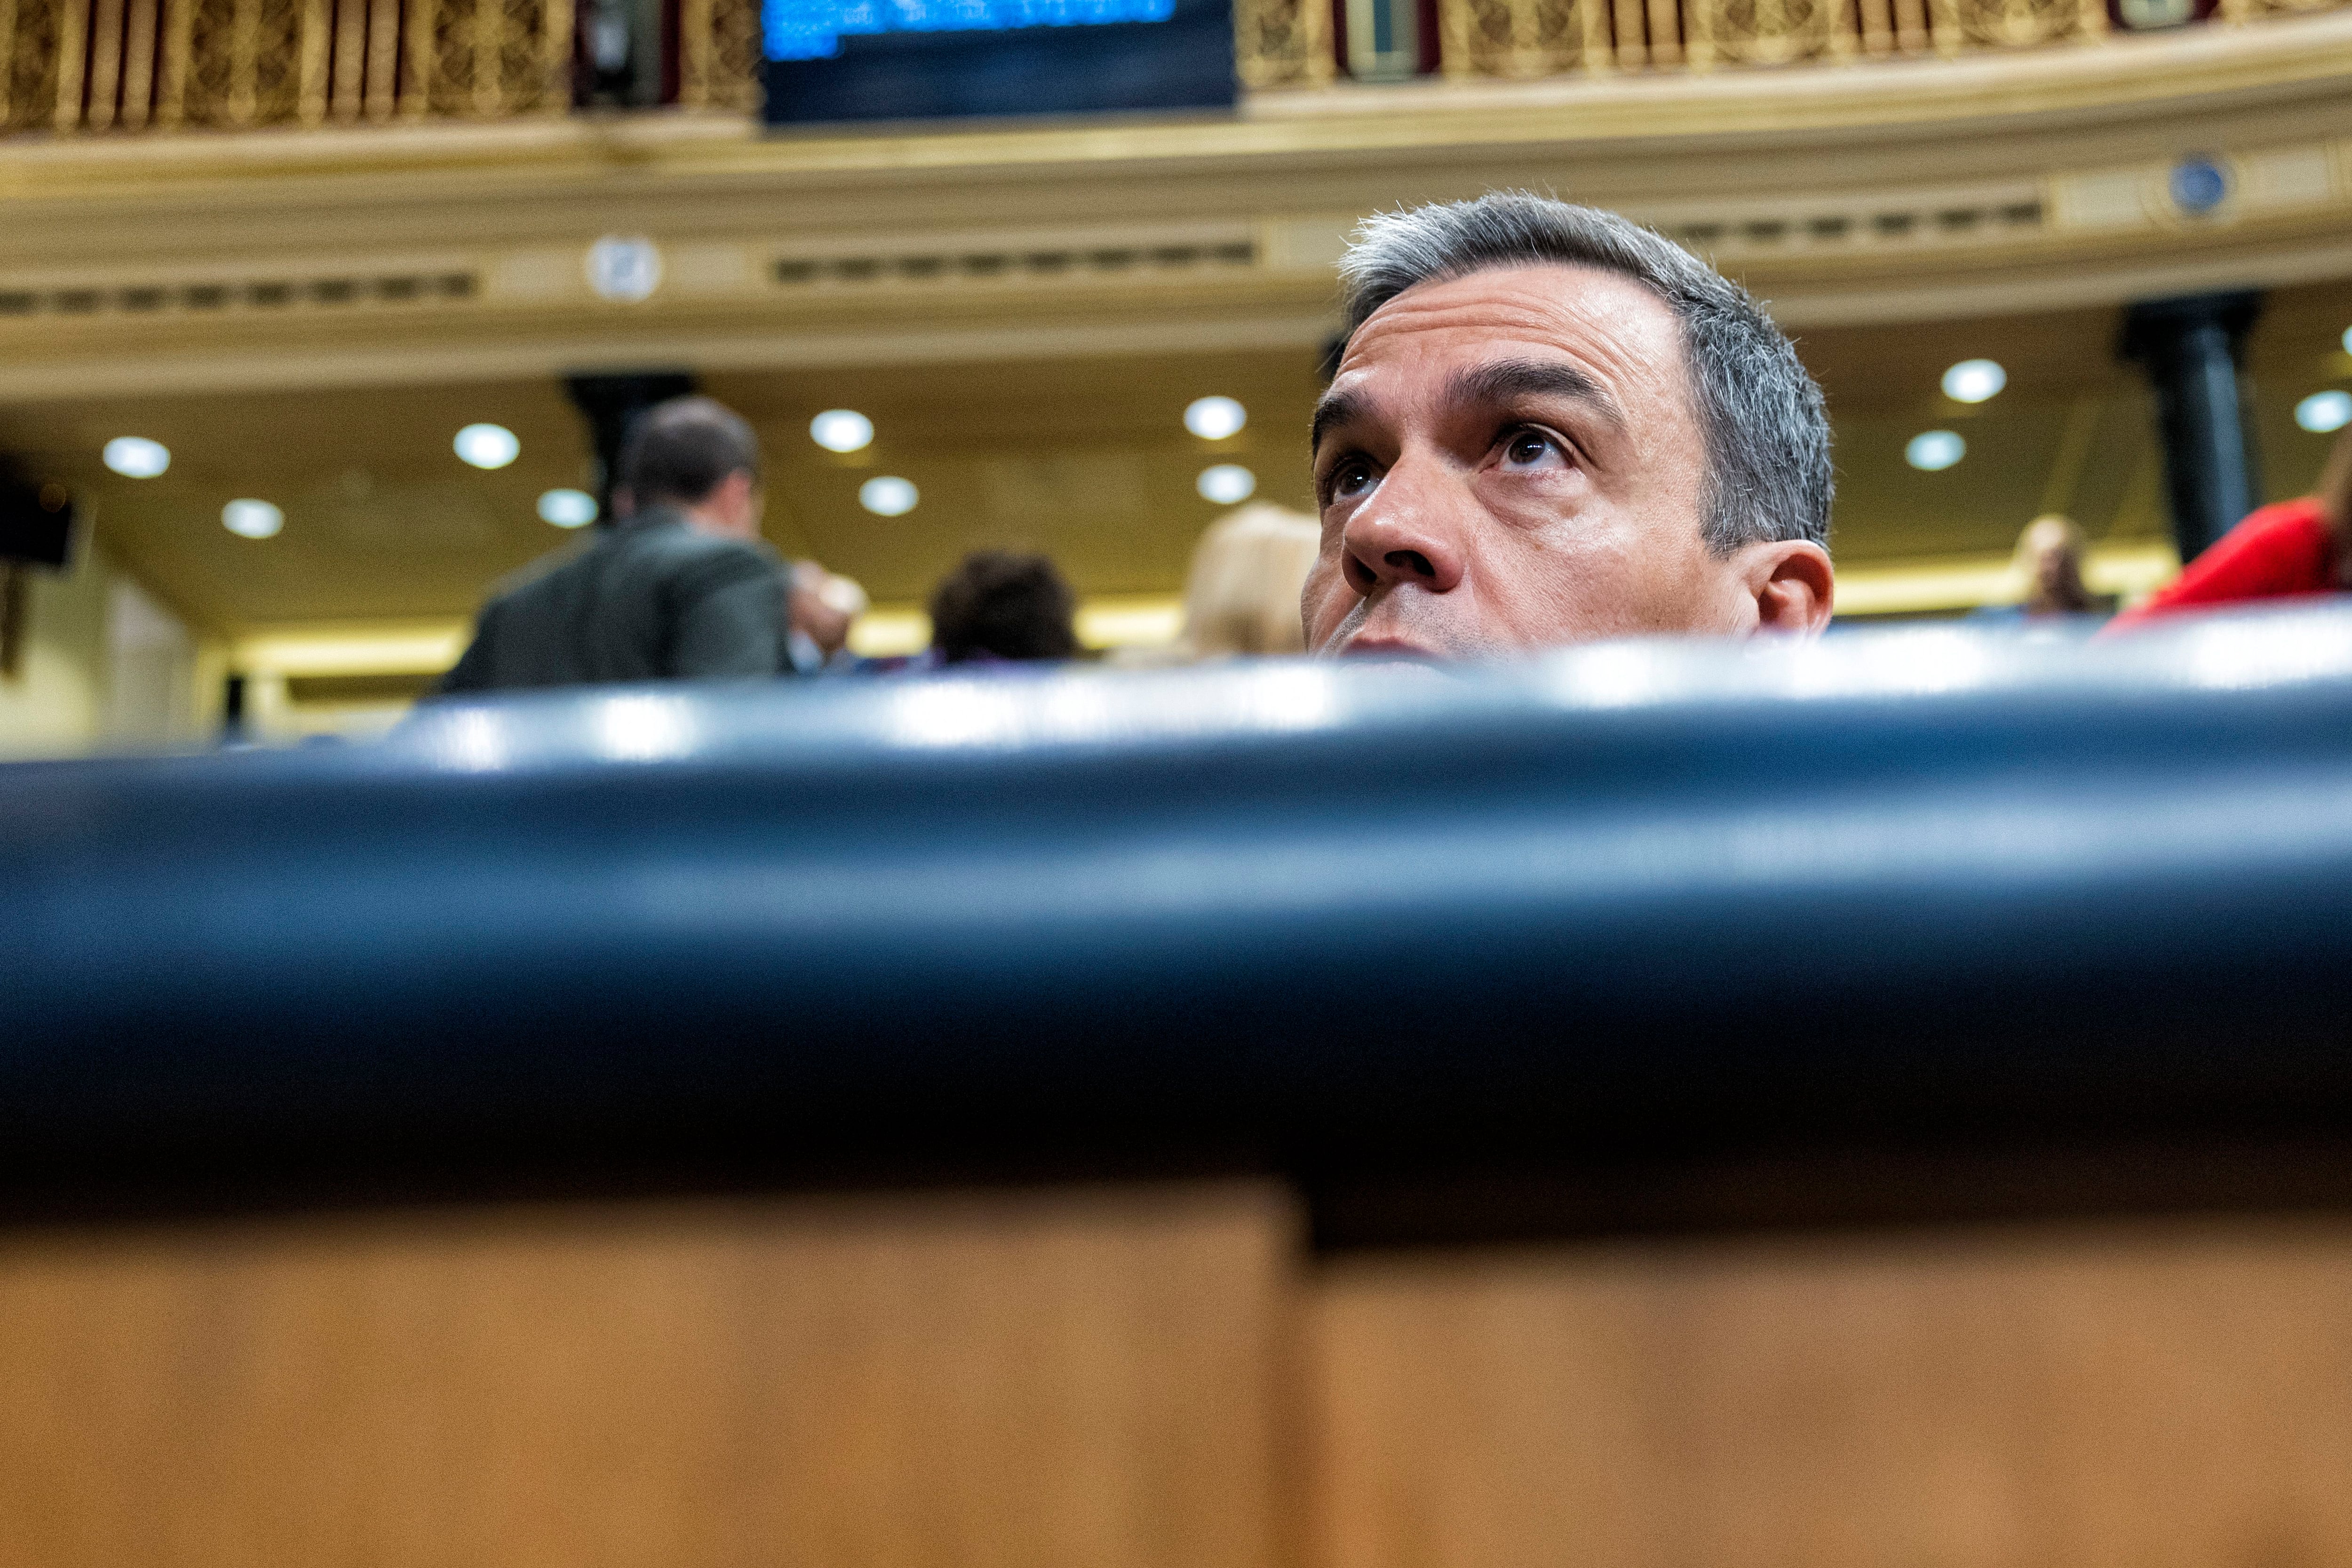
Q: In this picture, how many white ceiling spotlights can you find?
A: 12